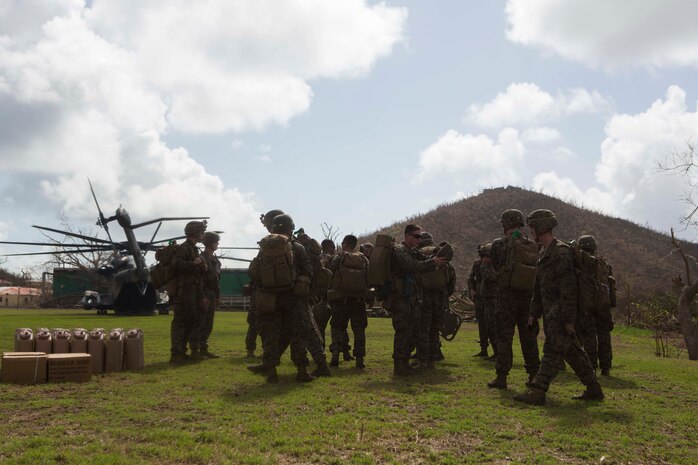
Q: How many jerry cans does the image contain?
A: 7